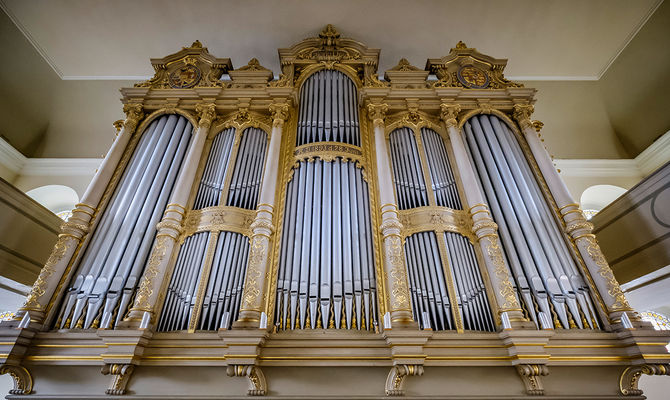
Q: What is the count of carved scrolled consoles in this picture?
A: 6